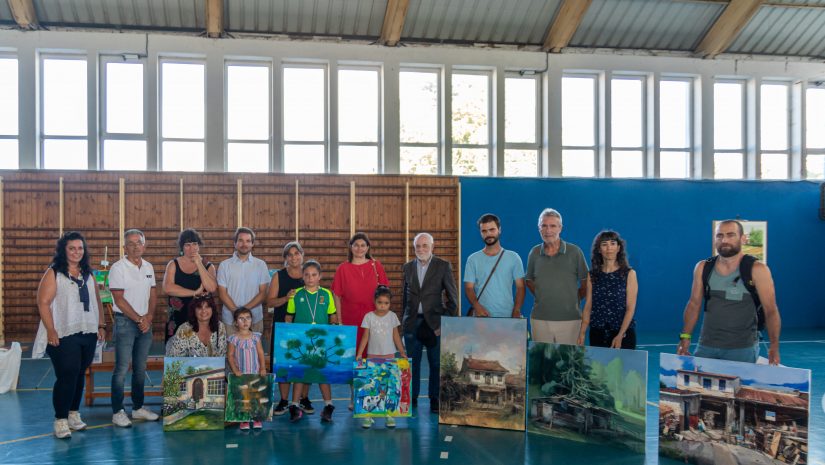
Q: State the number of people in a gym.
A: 15